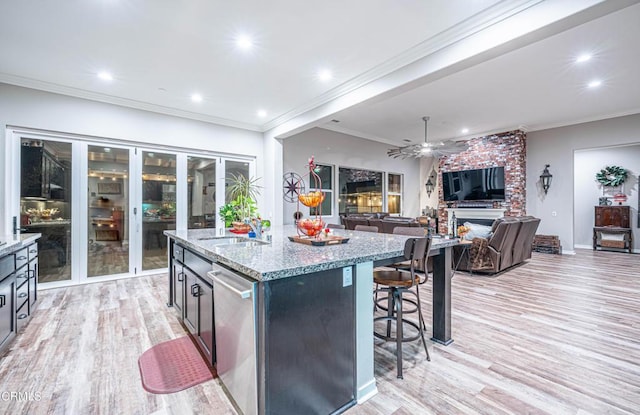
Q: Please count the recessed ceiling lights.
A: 8